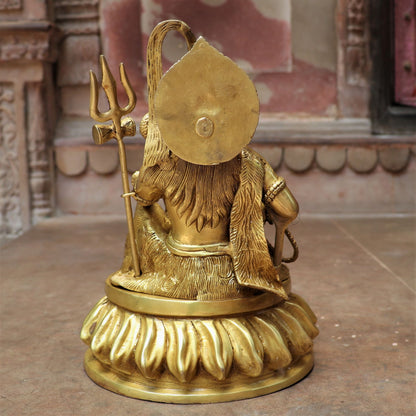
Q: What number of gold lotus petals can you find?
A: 11